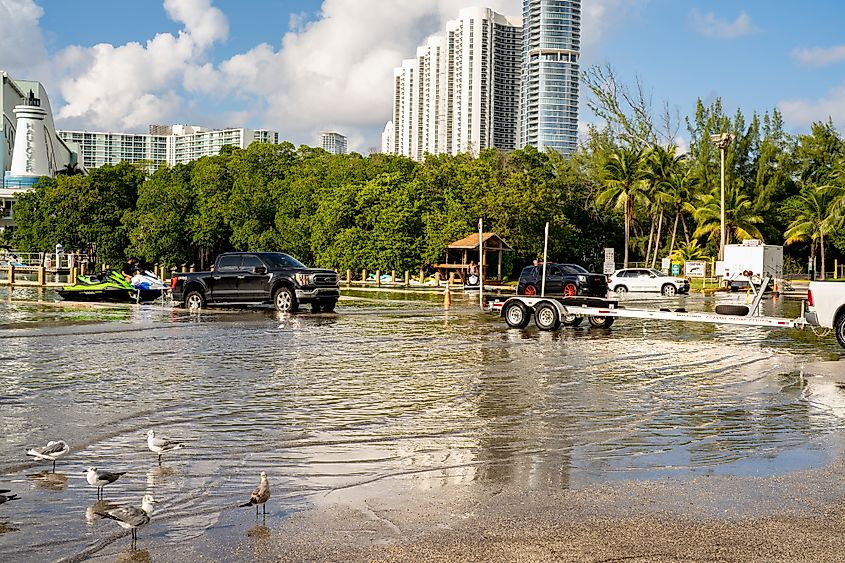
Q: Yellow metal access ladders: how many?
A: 0